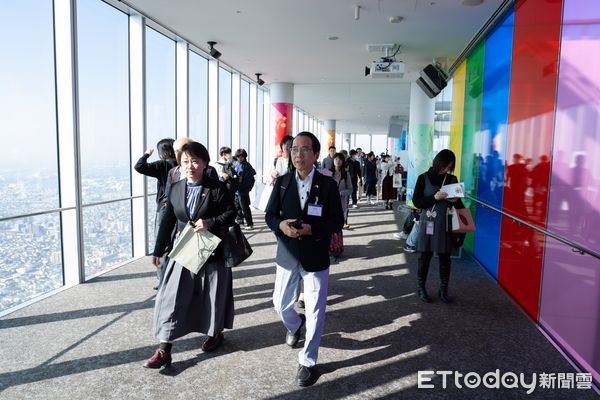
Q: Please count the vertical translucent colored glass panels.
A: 5